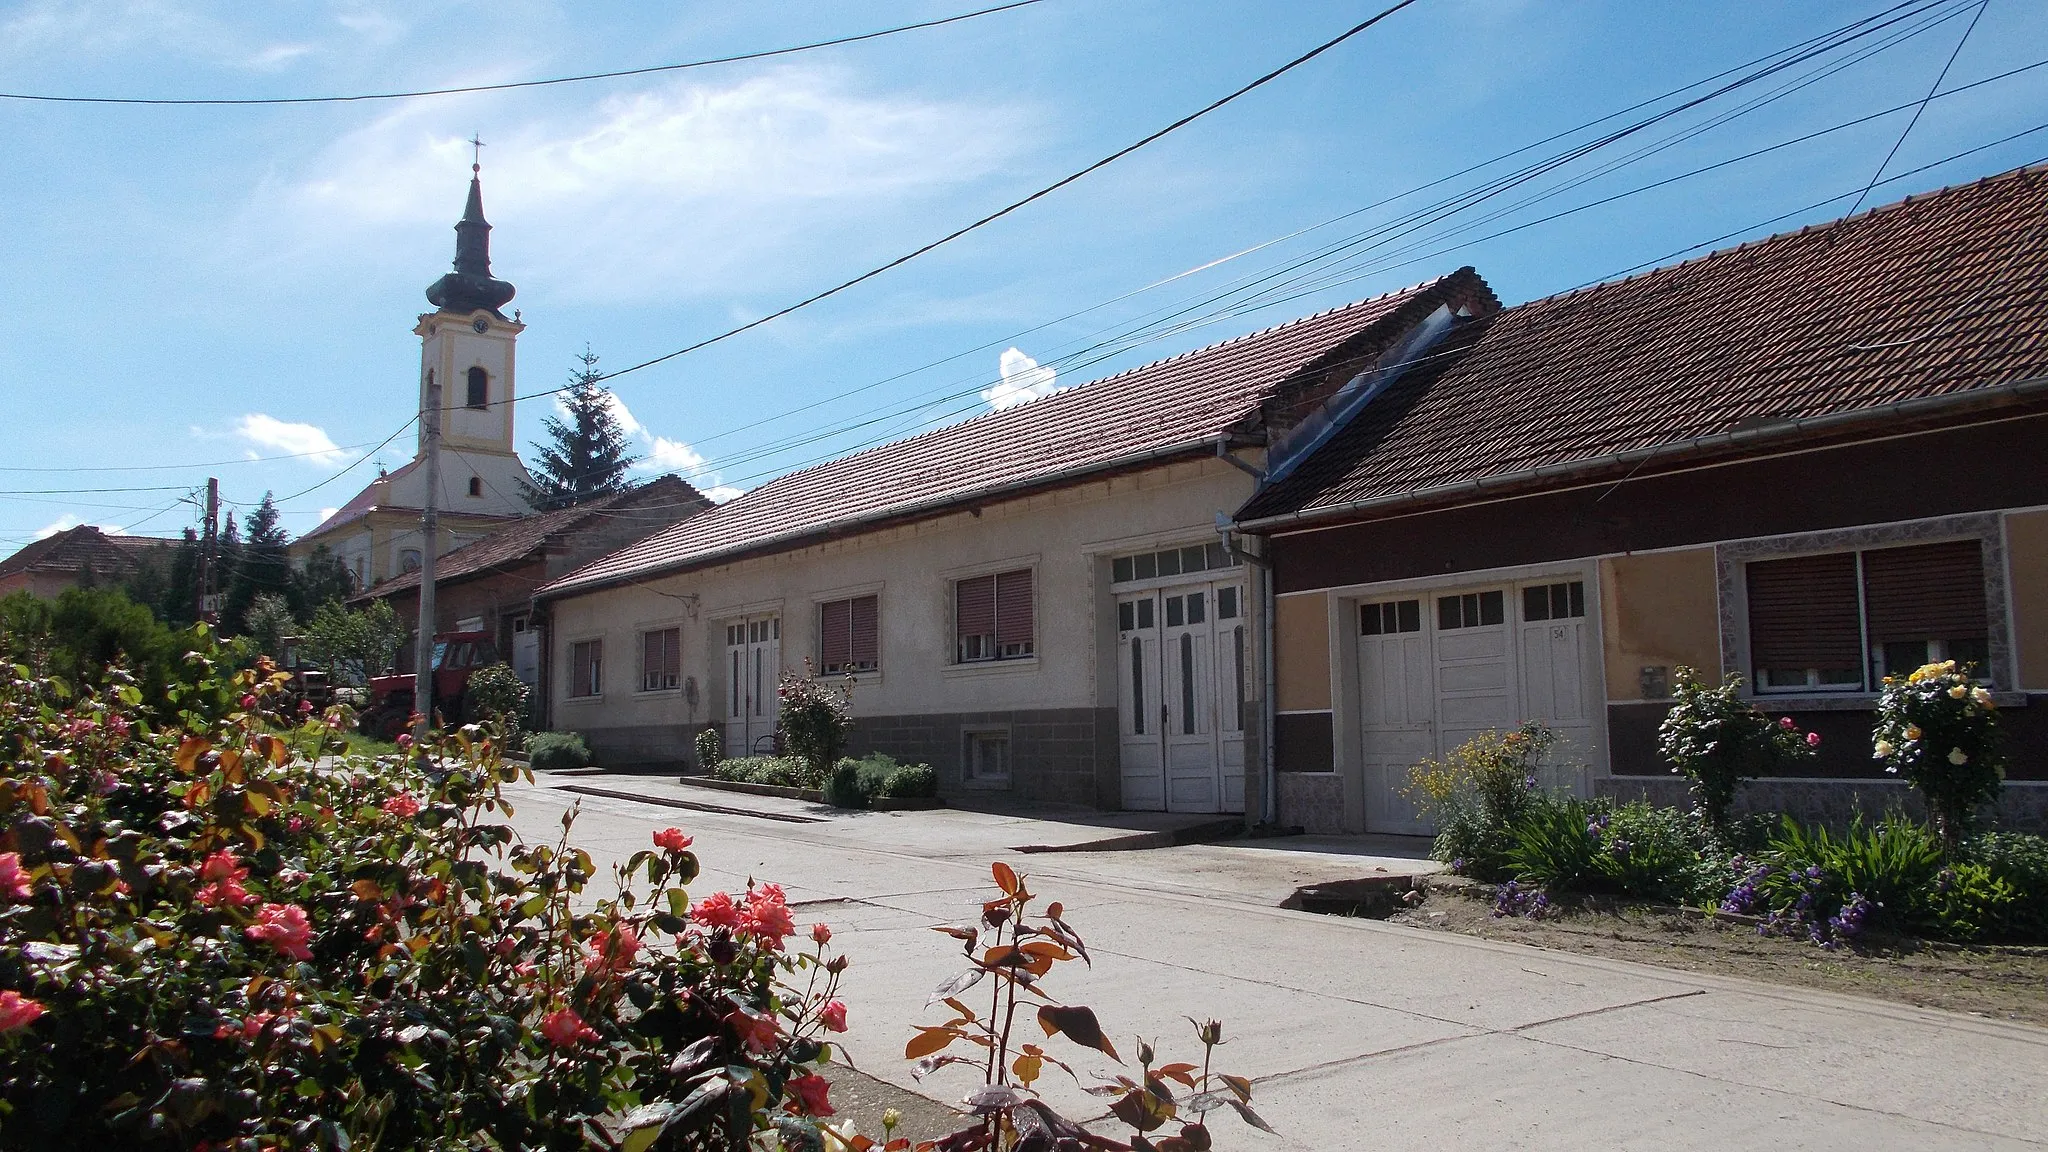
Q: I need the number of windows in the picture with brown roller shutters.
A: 5